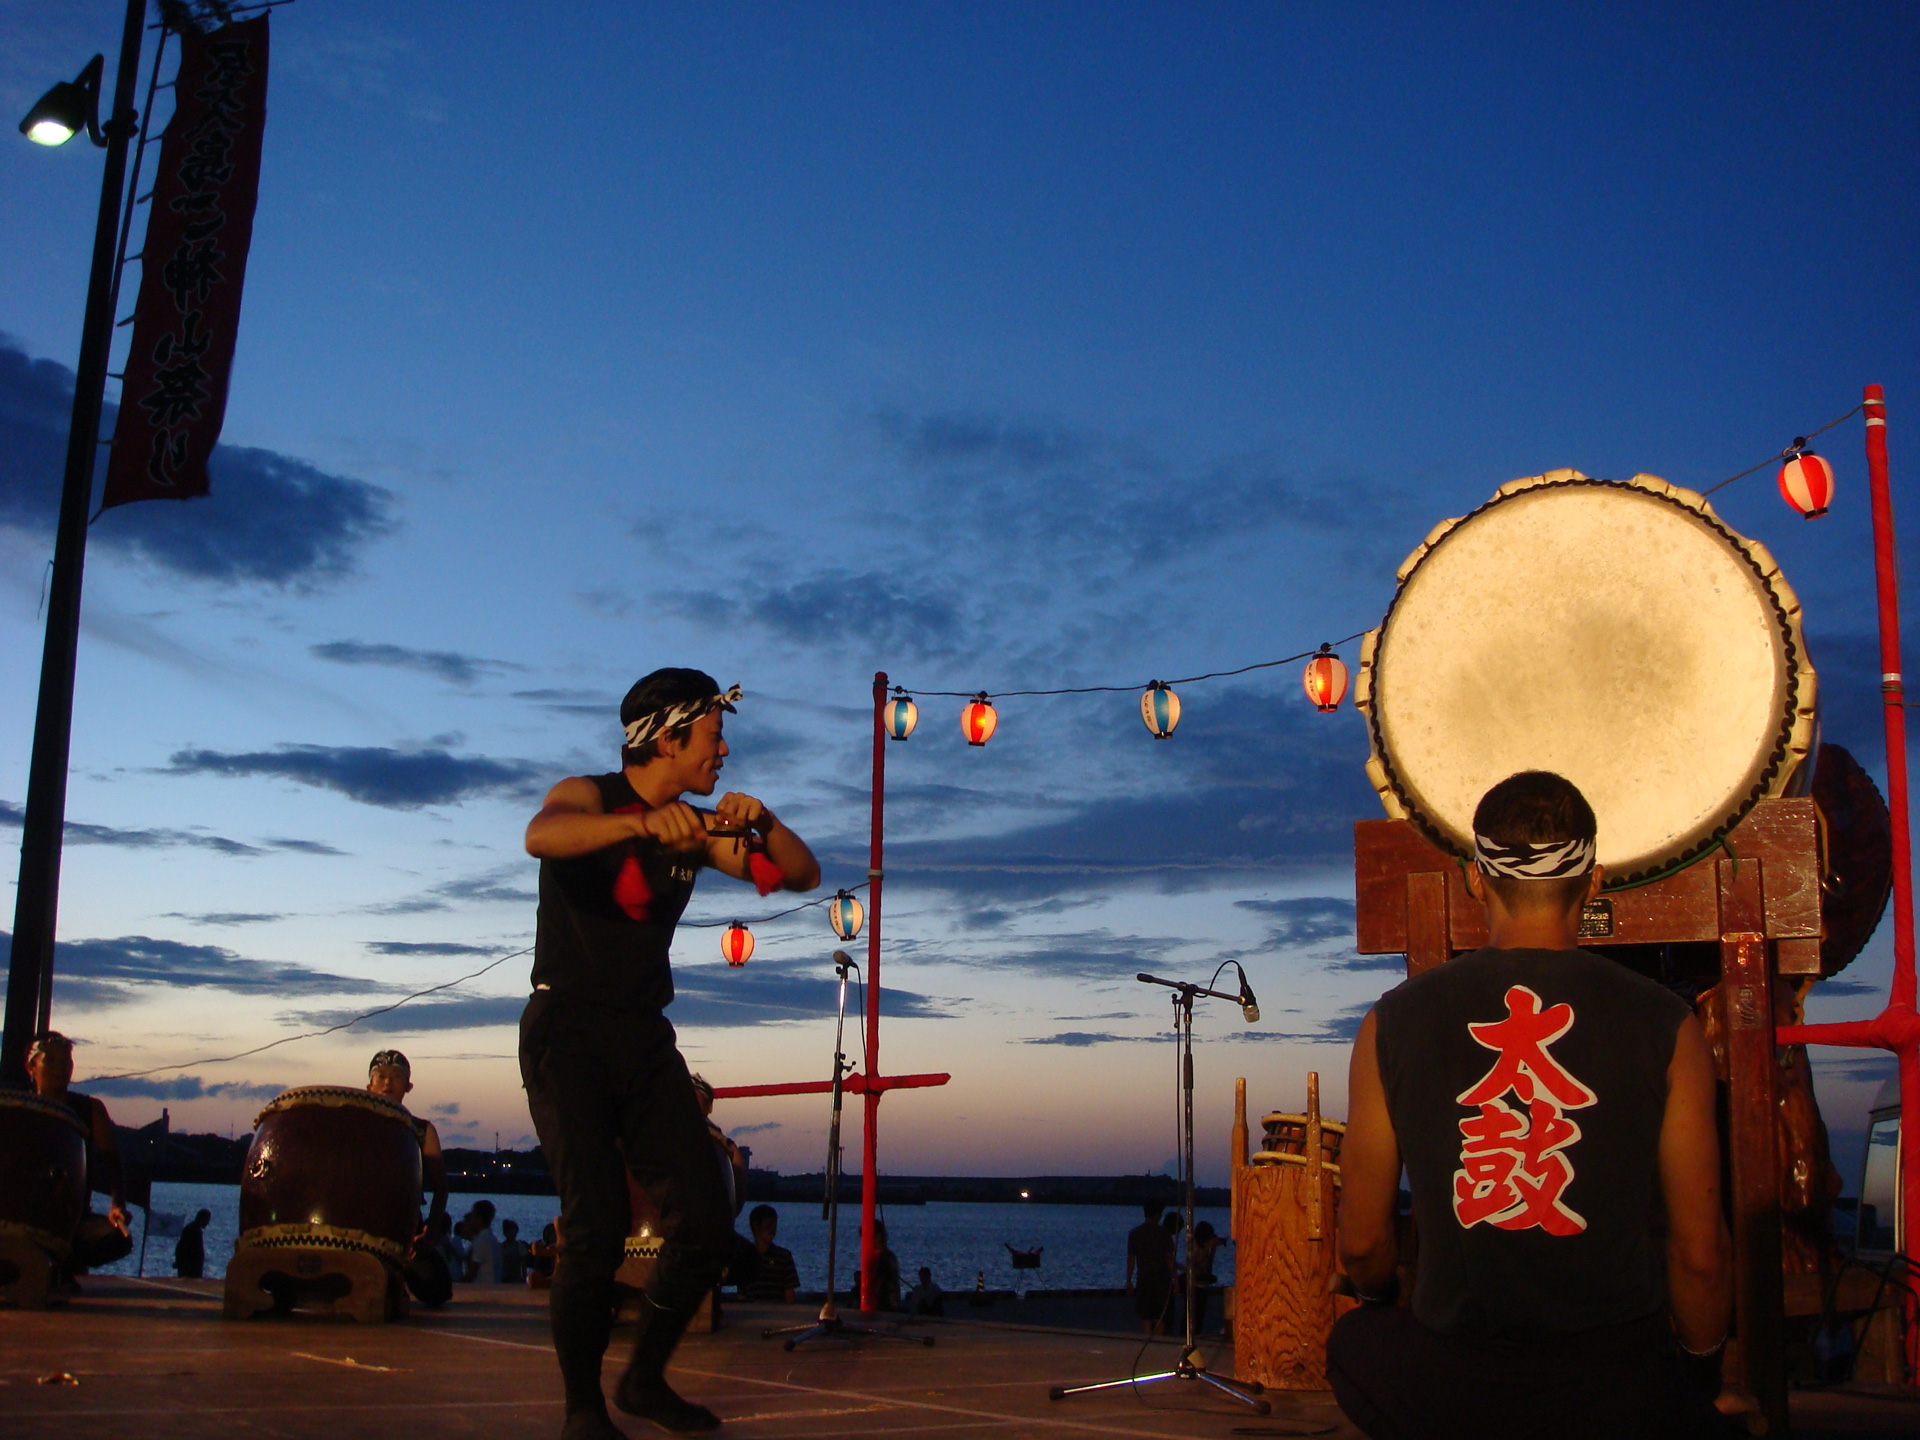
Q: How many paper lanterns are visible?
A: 7